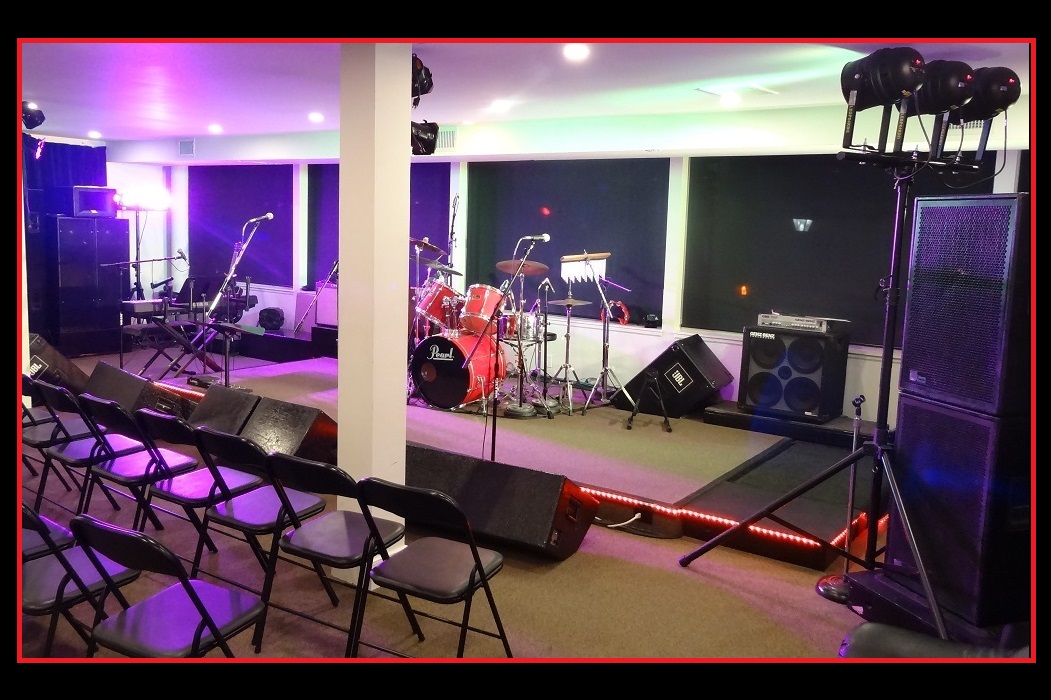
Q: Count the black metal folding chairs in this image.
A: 11